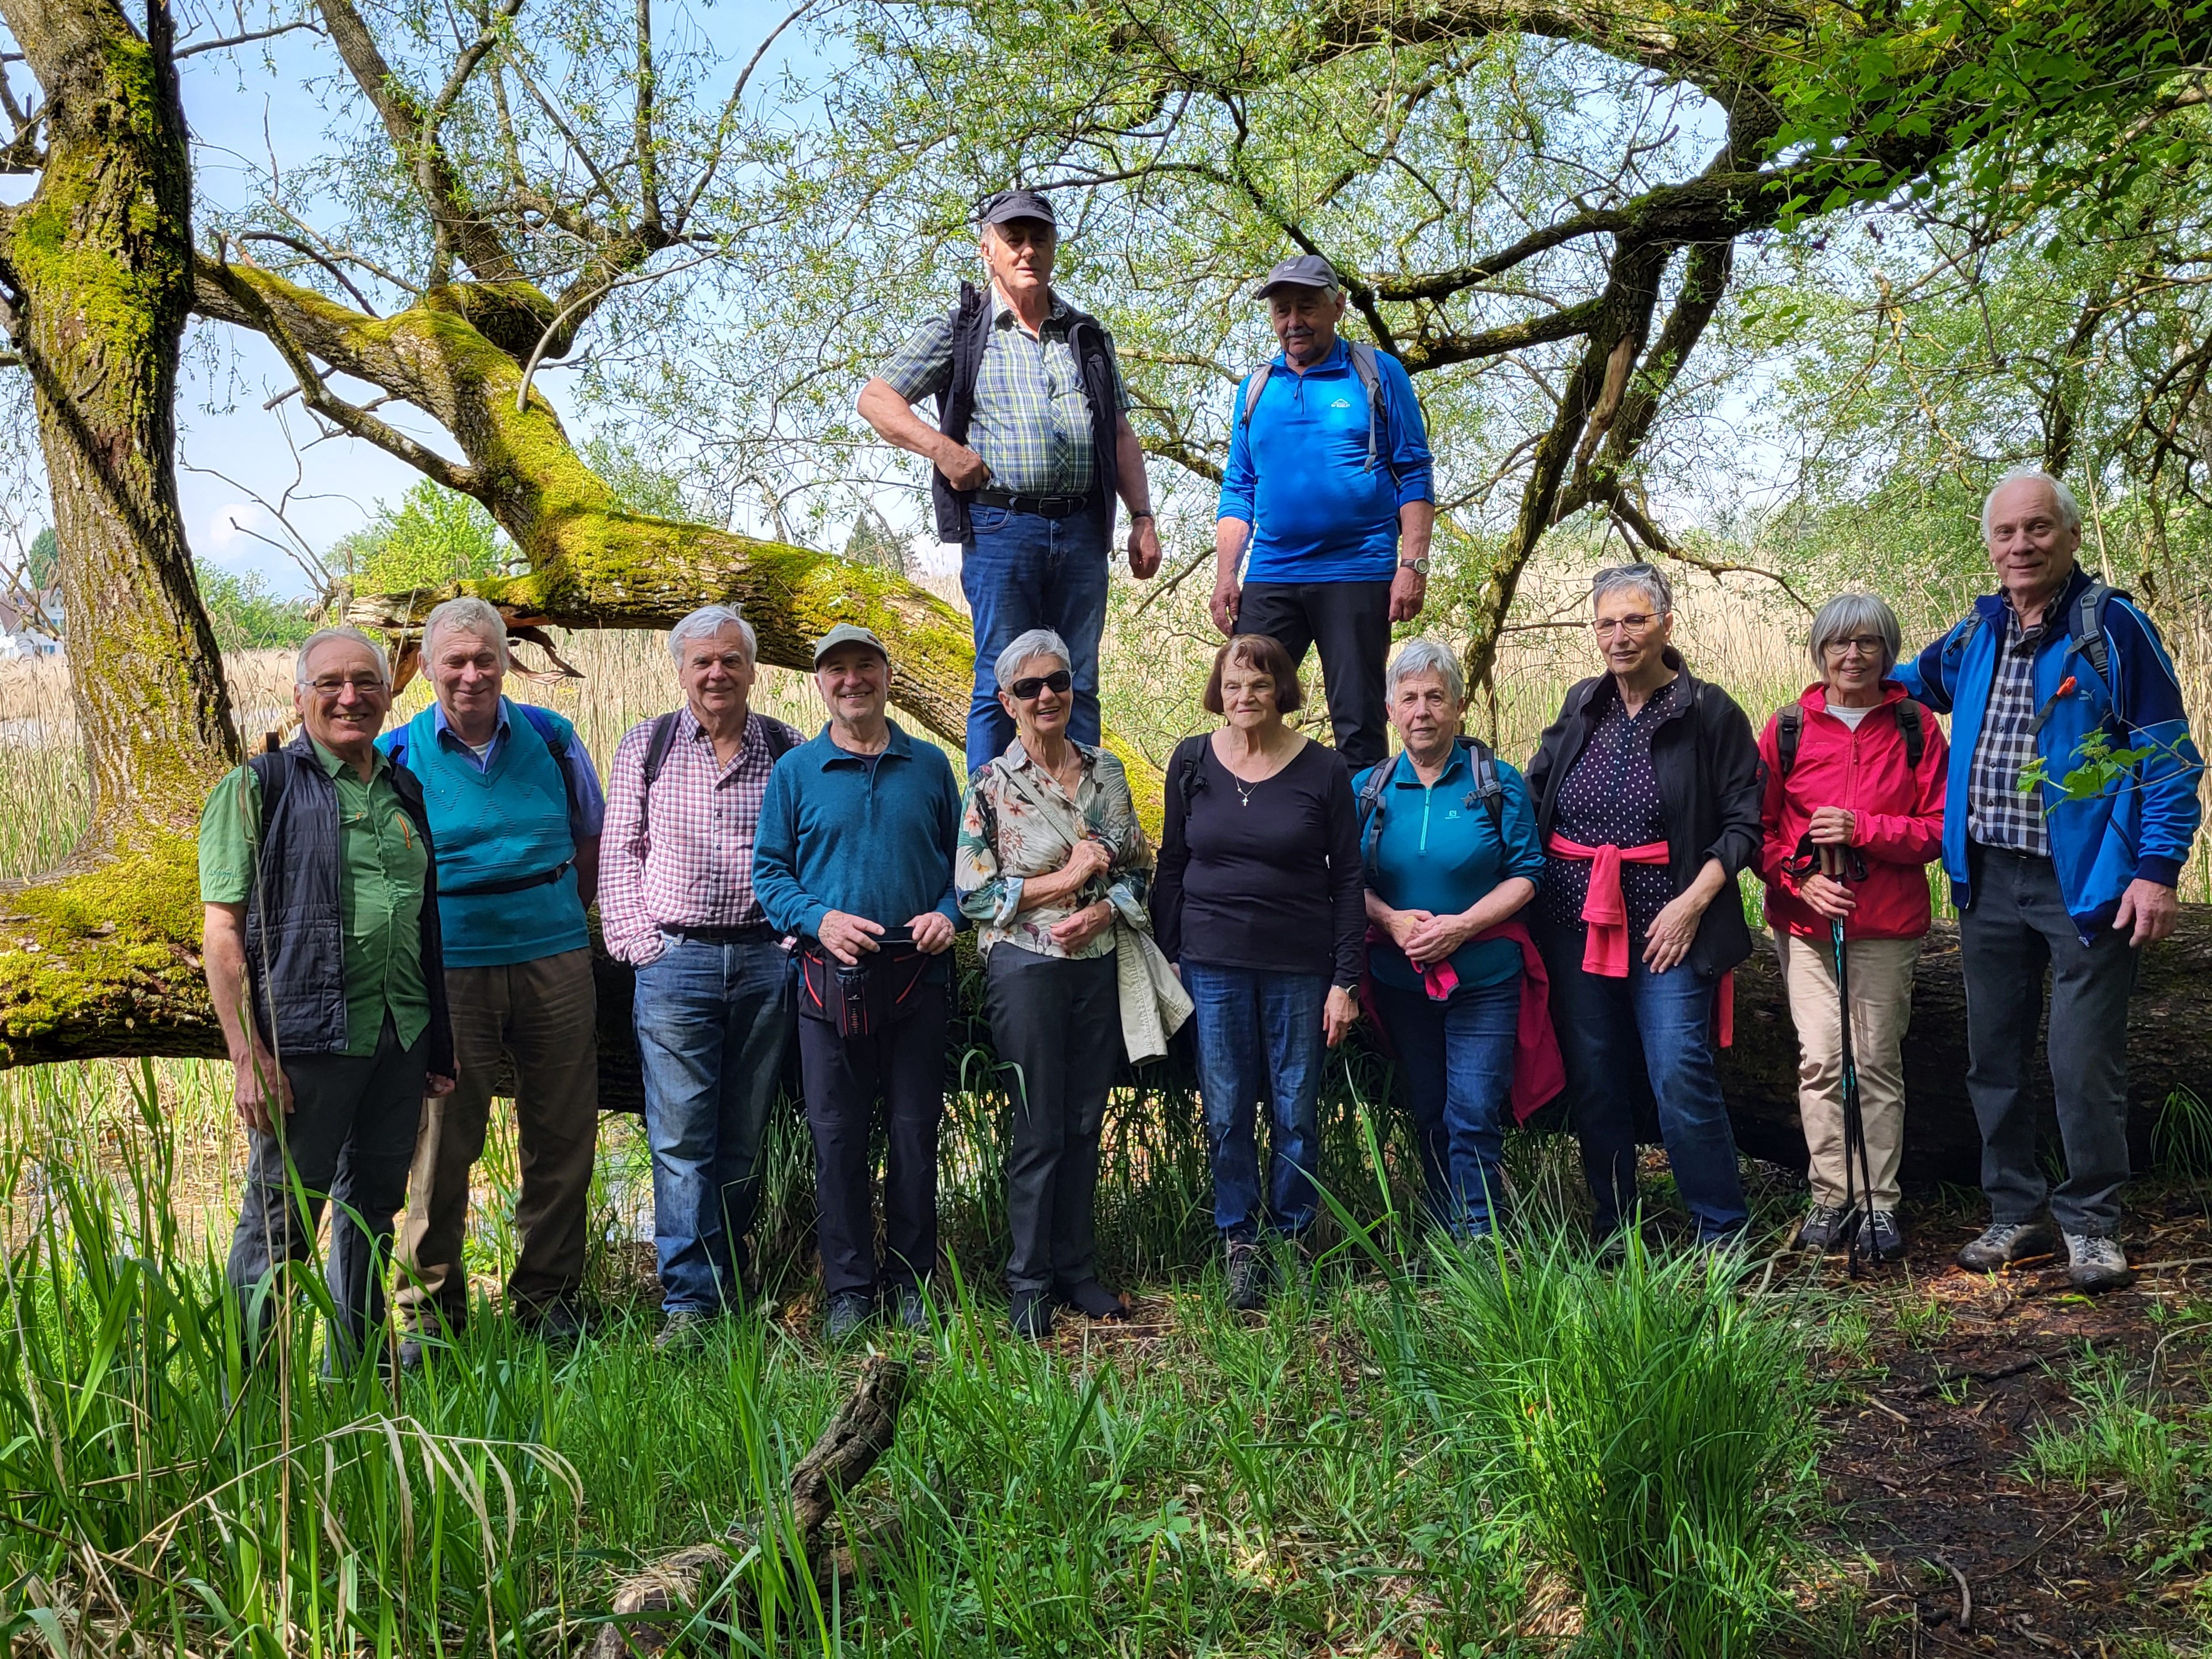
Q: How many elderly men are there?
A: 7